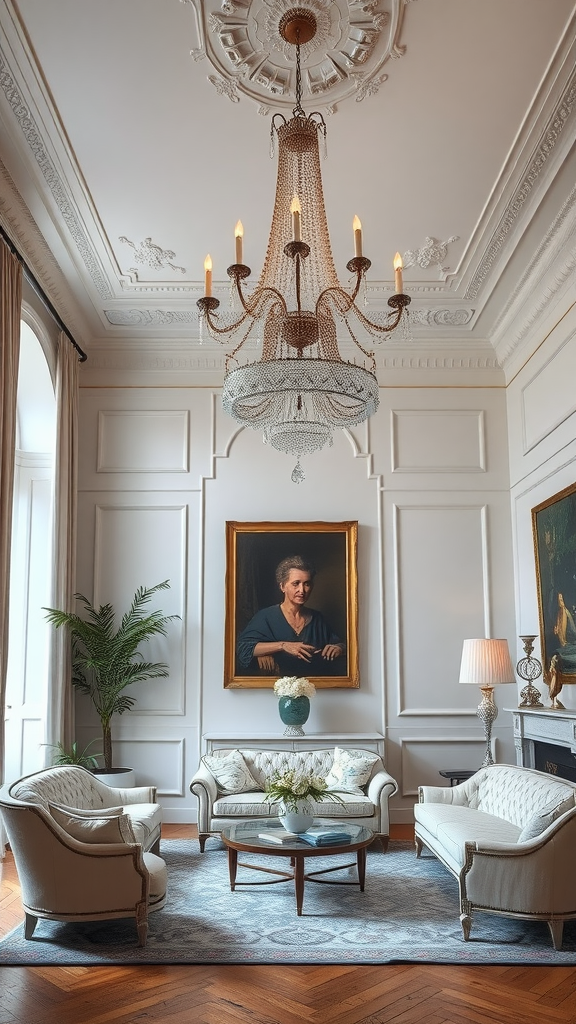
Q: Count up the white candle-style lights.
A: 5